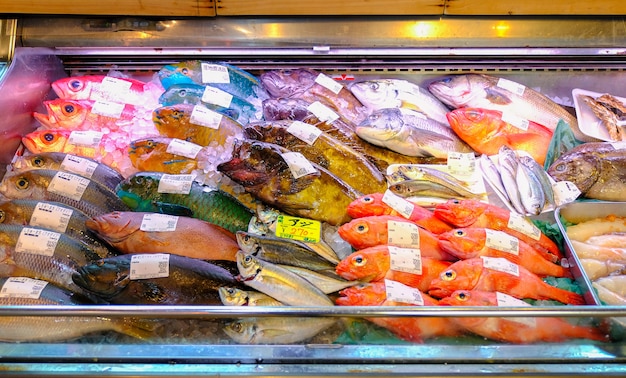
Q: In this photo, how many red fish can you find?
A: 12